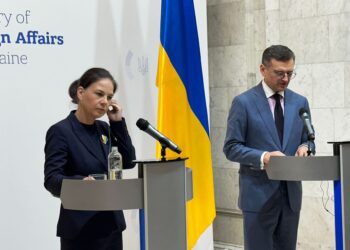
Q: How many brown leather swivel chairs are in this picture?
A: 0